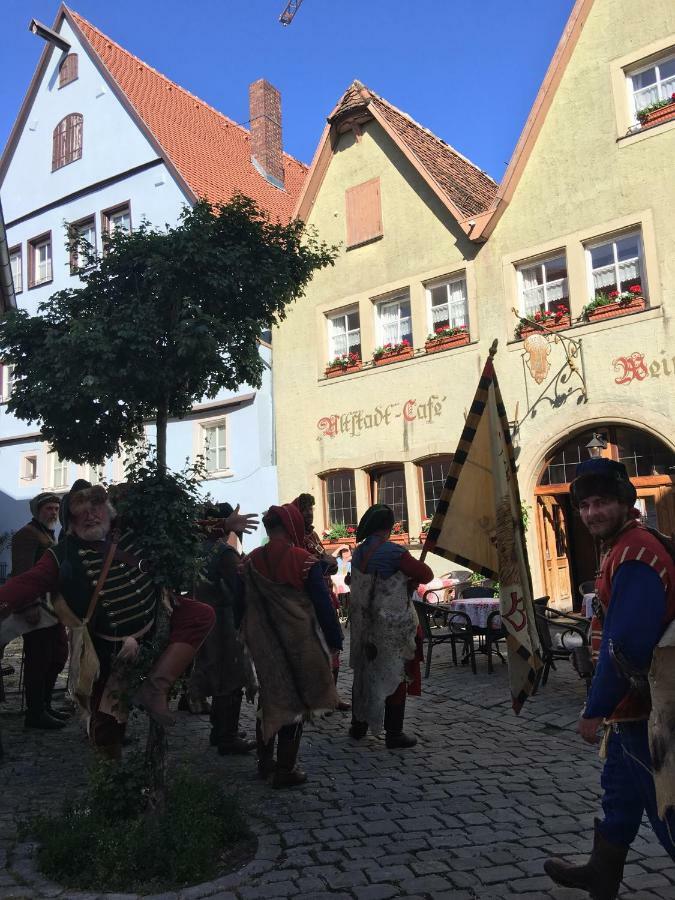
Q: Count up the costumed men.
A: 7